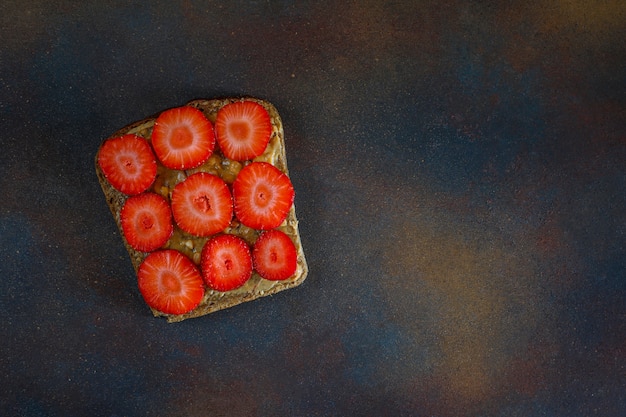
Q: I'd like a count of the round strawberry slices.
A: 9